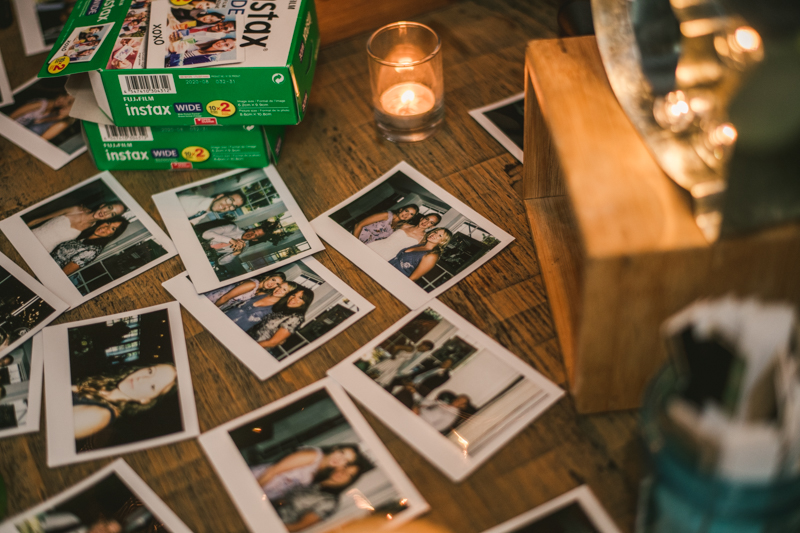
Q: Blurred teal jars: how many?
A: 1